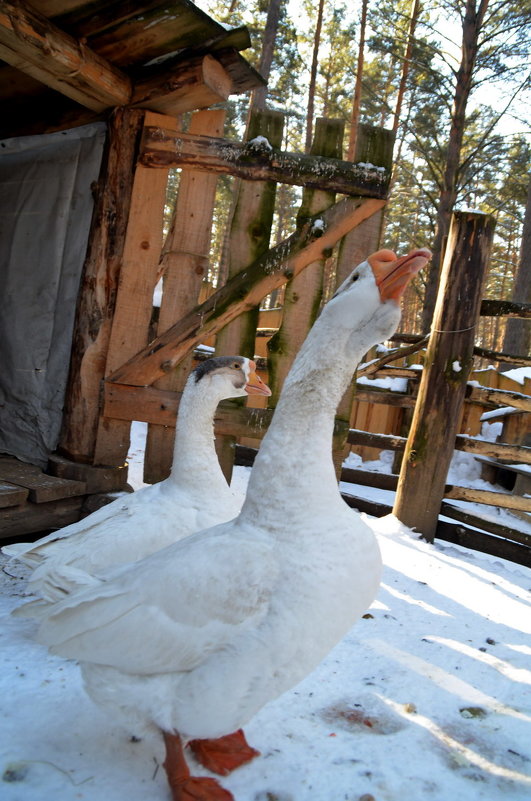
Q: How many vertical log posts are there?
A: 2